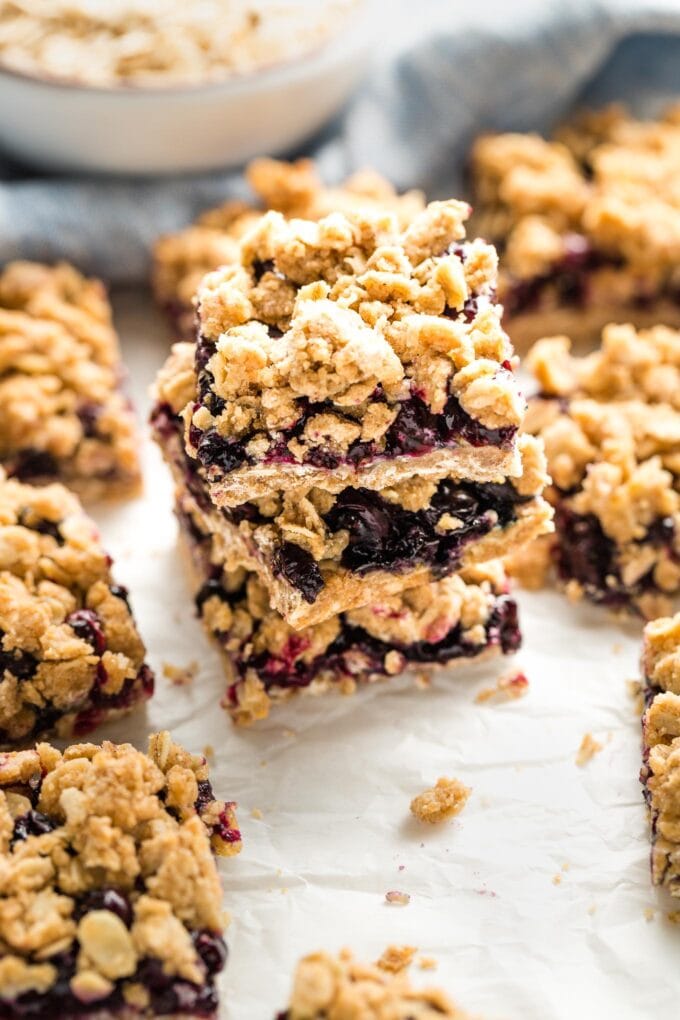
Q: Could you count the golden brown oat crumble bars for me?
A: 11